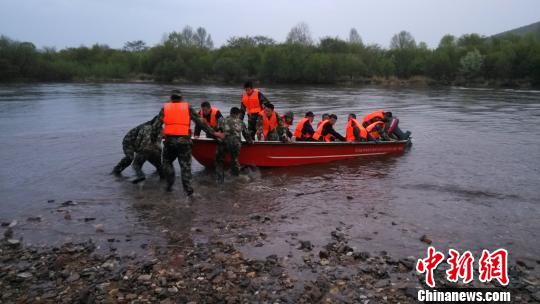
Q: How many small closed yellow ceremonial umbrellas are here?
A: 0